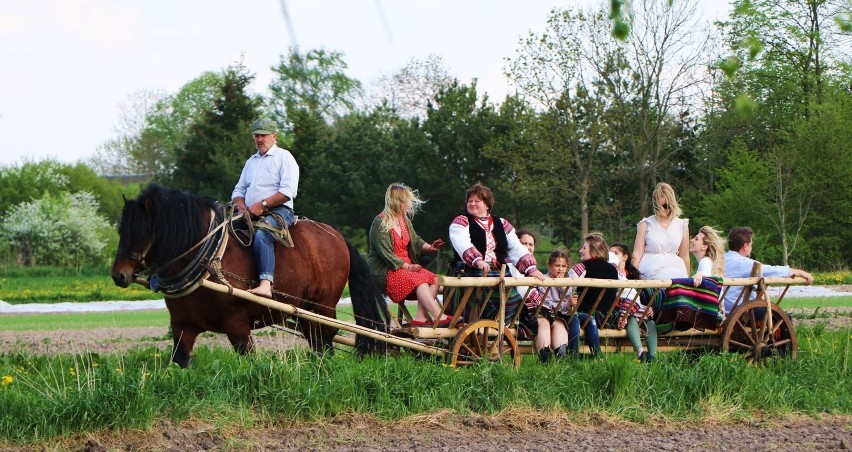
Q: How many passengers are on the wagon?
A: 9